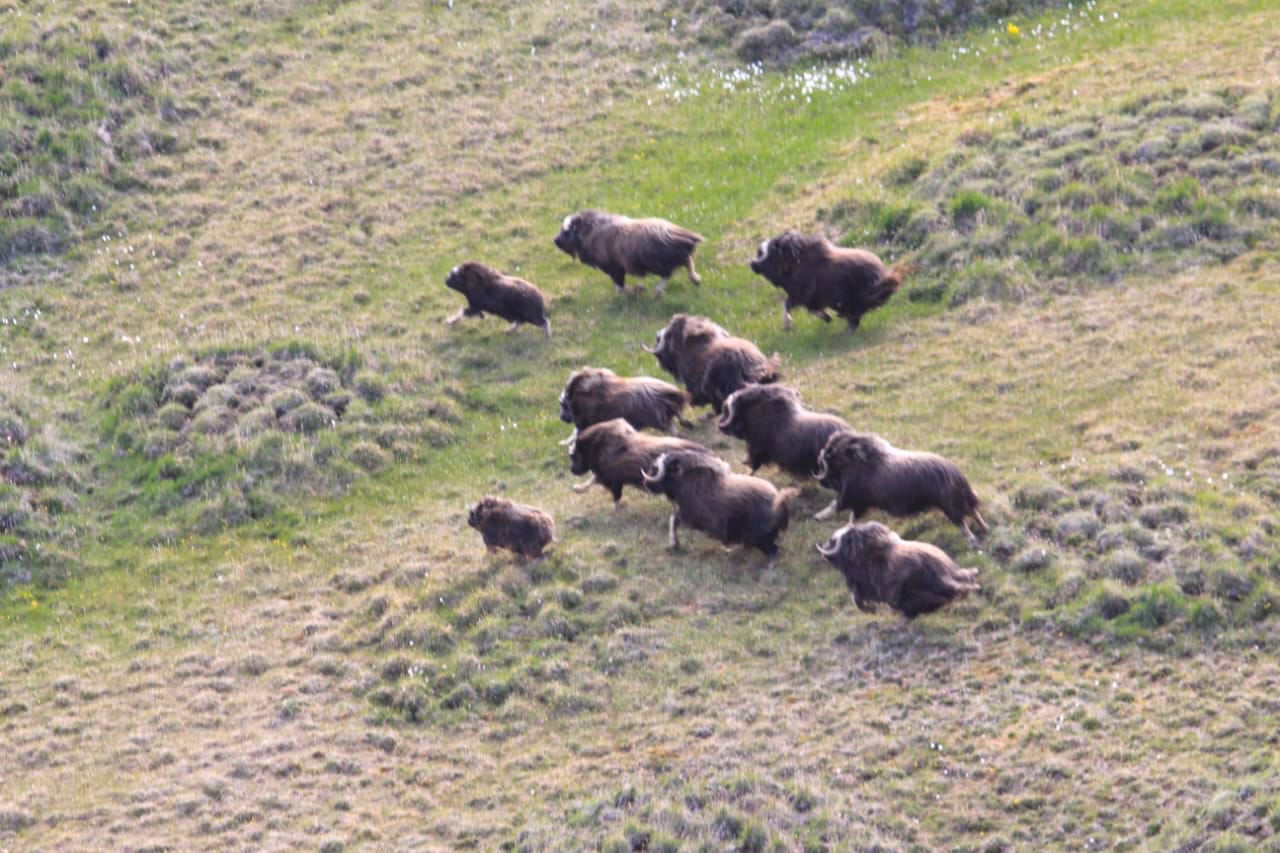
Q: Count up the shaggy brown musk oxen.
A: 11